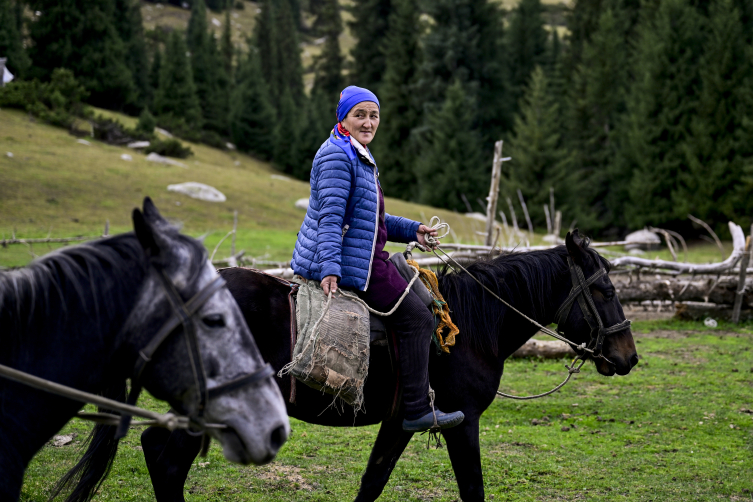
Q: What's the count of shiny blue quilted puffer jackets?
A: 1